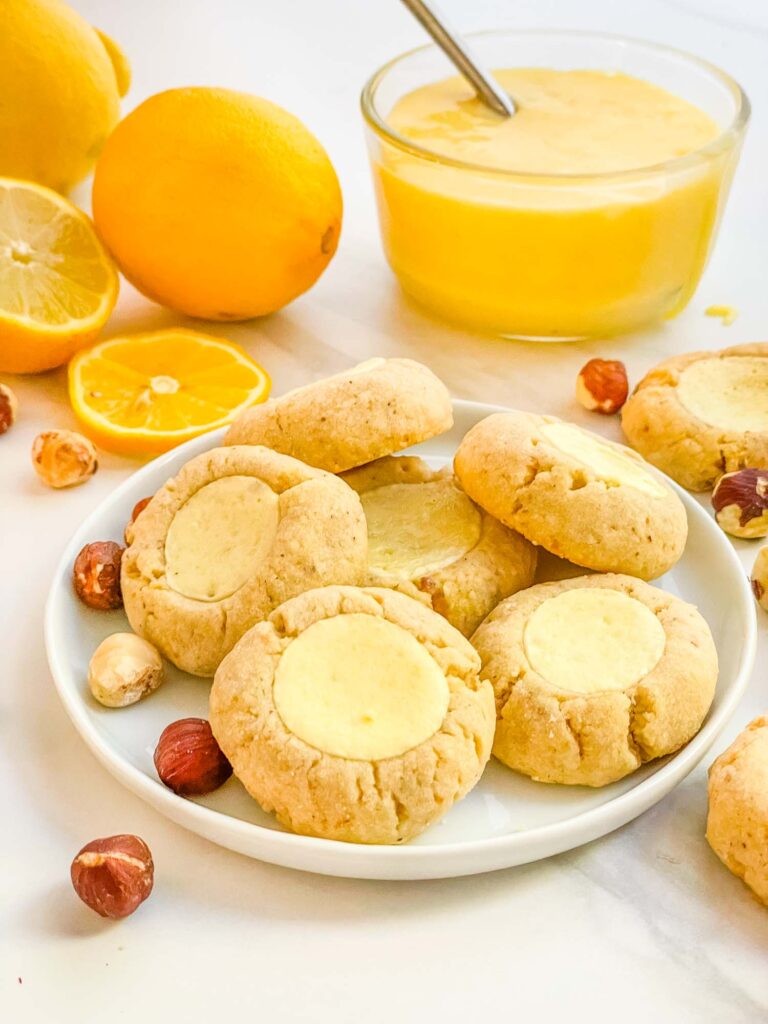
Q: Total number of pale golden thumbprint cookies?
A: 8